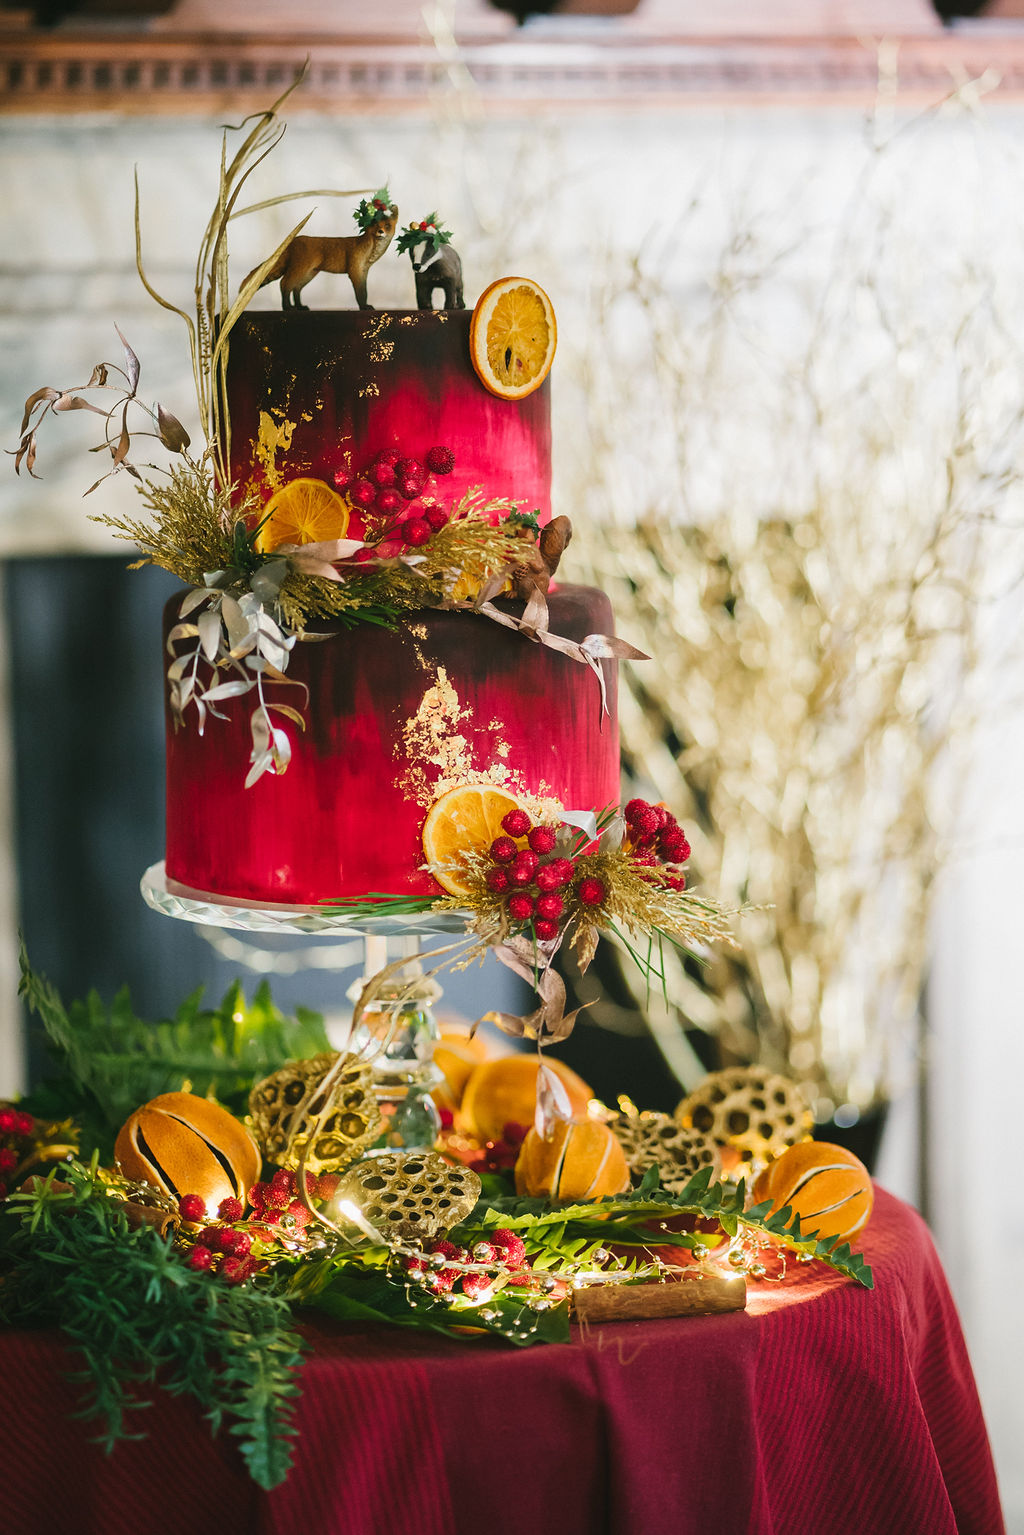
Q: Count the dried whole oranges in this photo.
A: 5